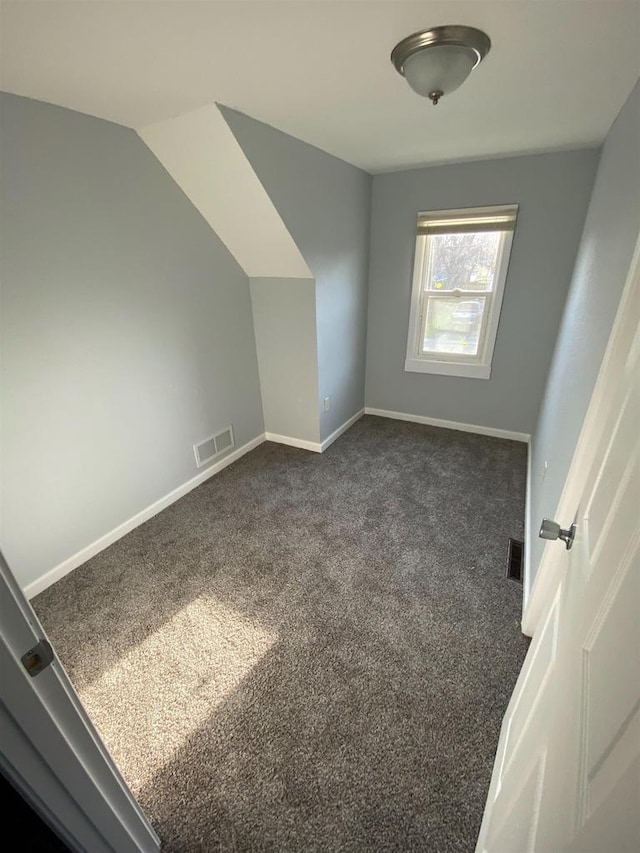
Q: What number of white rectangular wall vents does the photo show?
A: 1